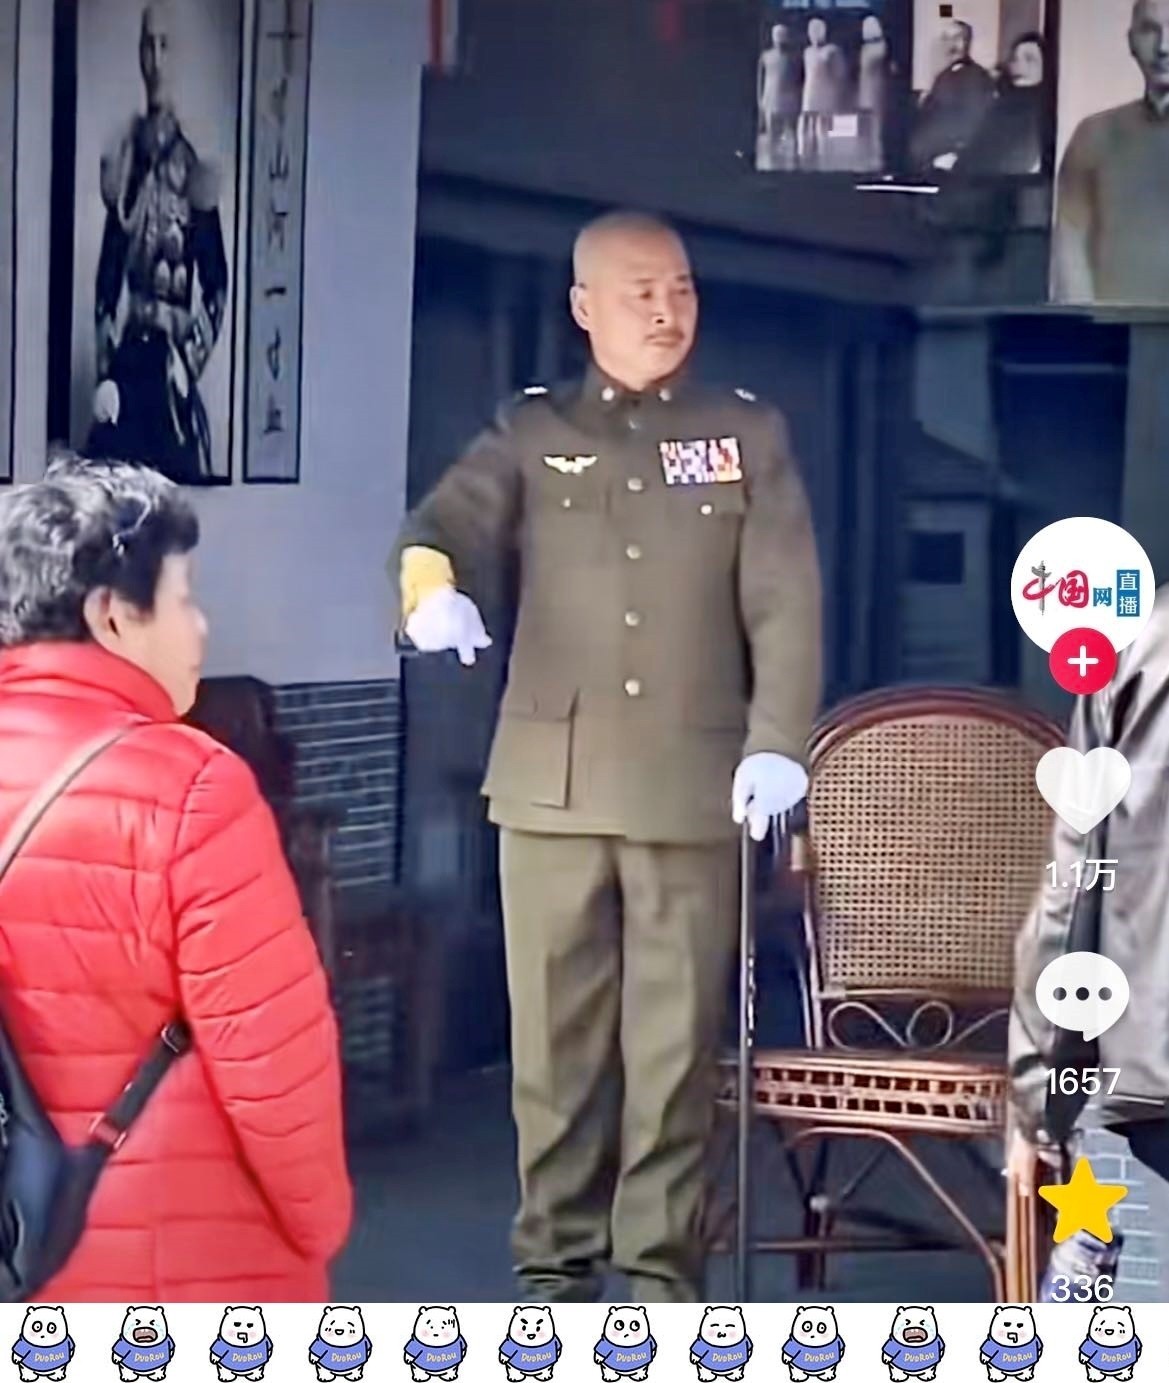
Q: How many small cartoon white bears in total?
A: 12